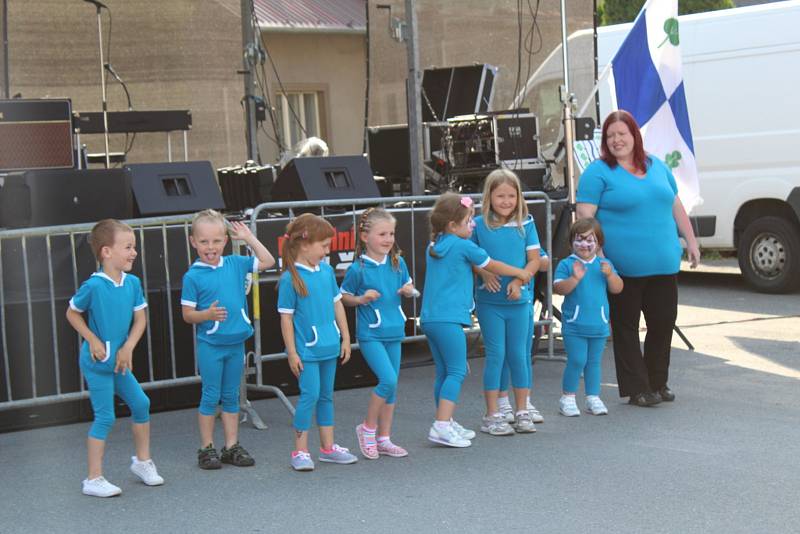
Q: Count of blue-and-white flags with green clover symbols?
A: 1